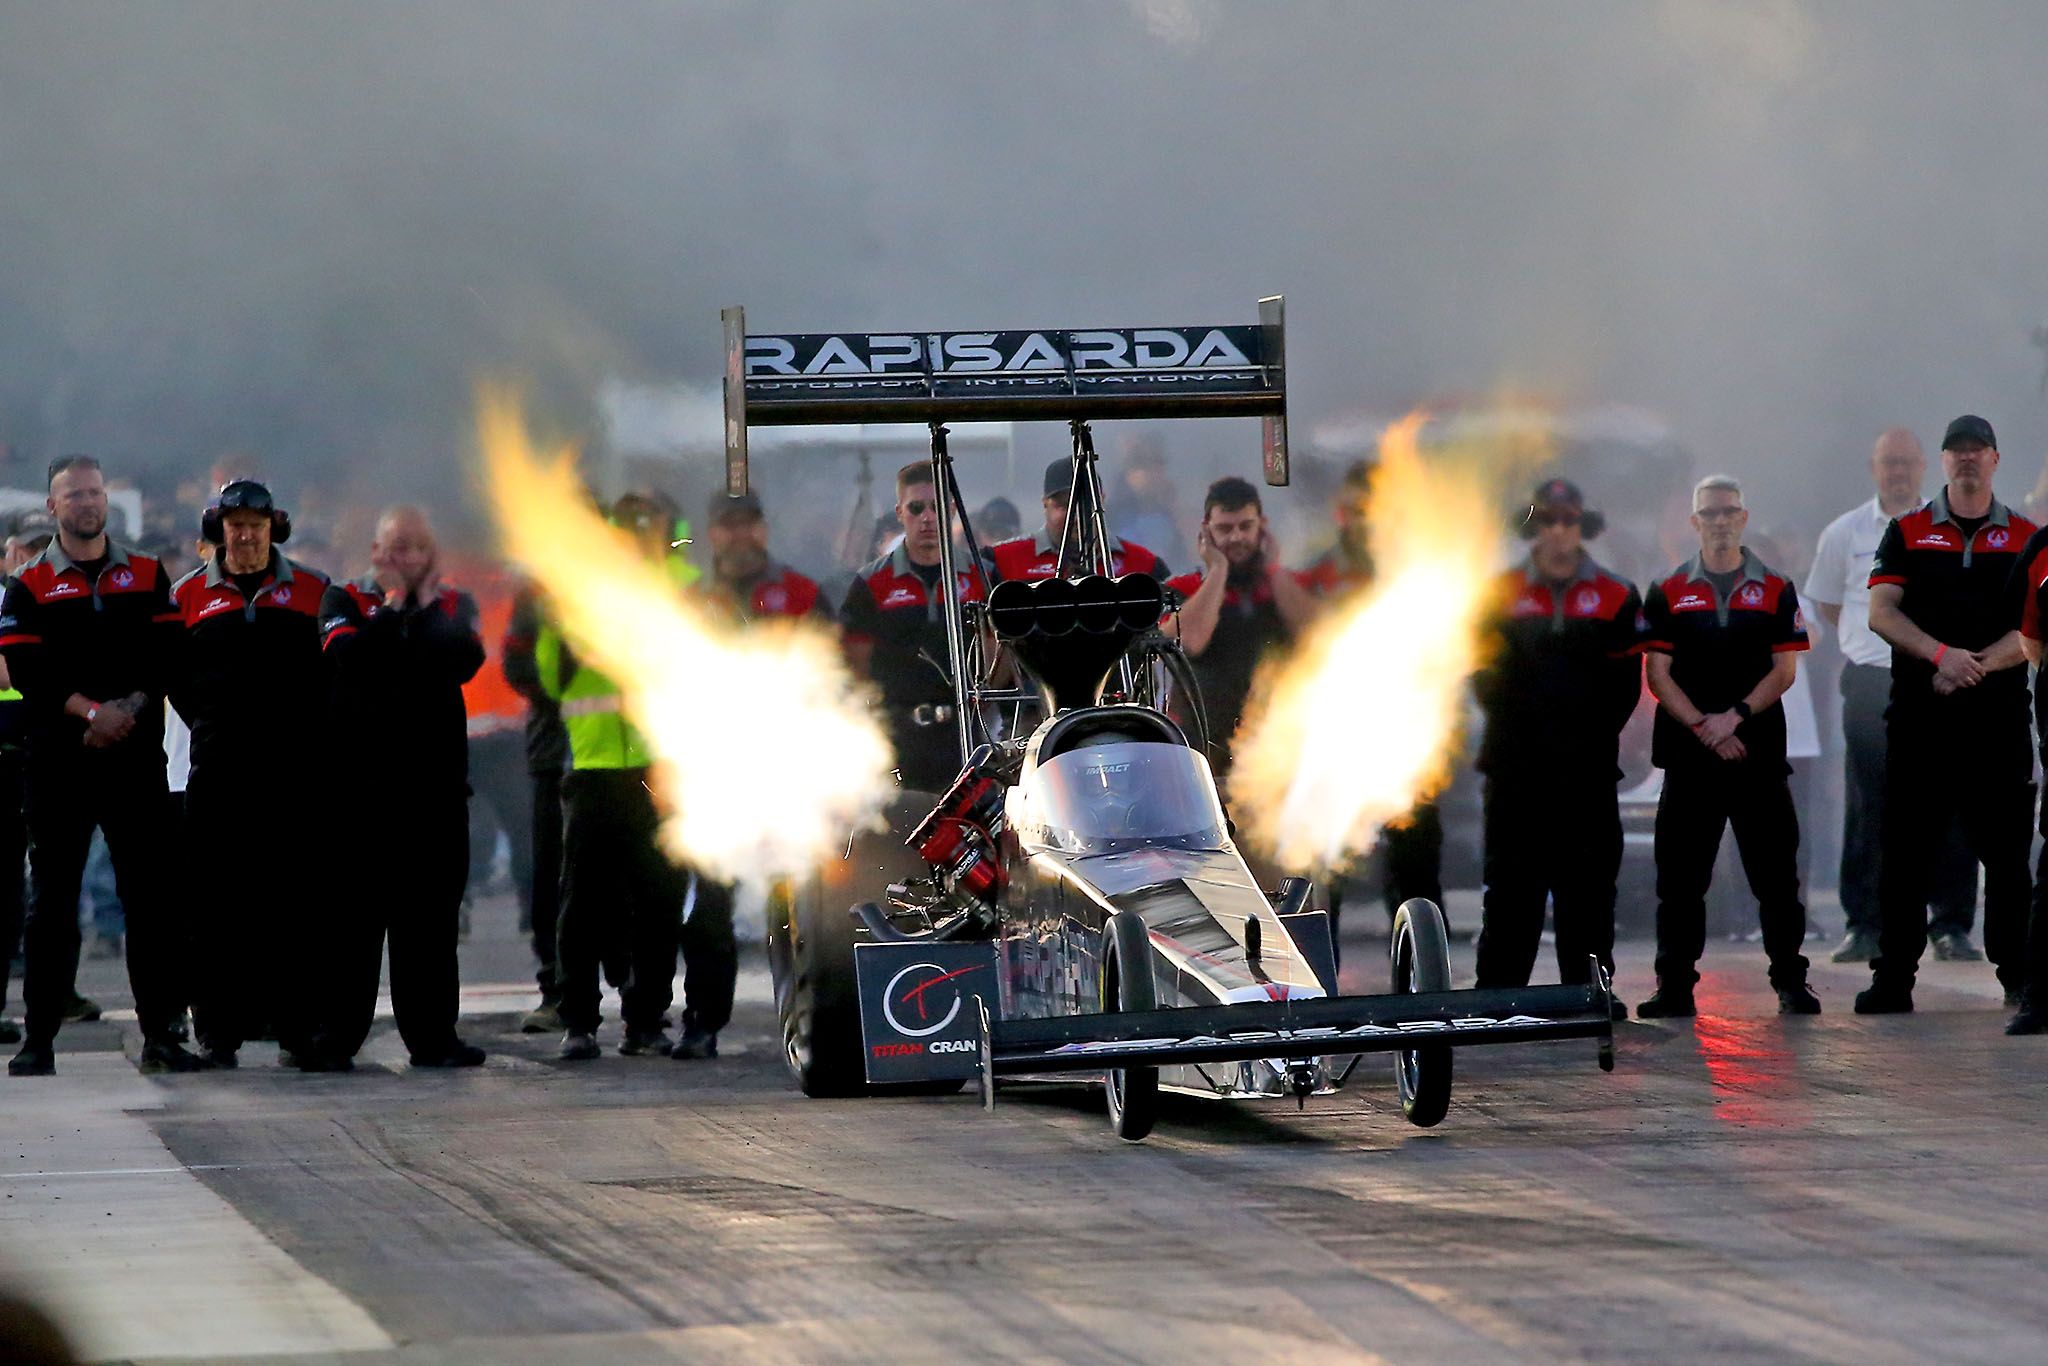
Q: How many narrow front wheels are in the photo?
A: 2